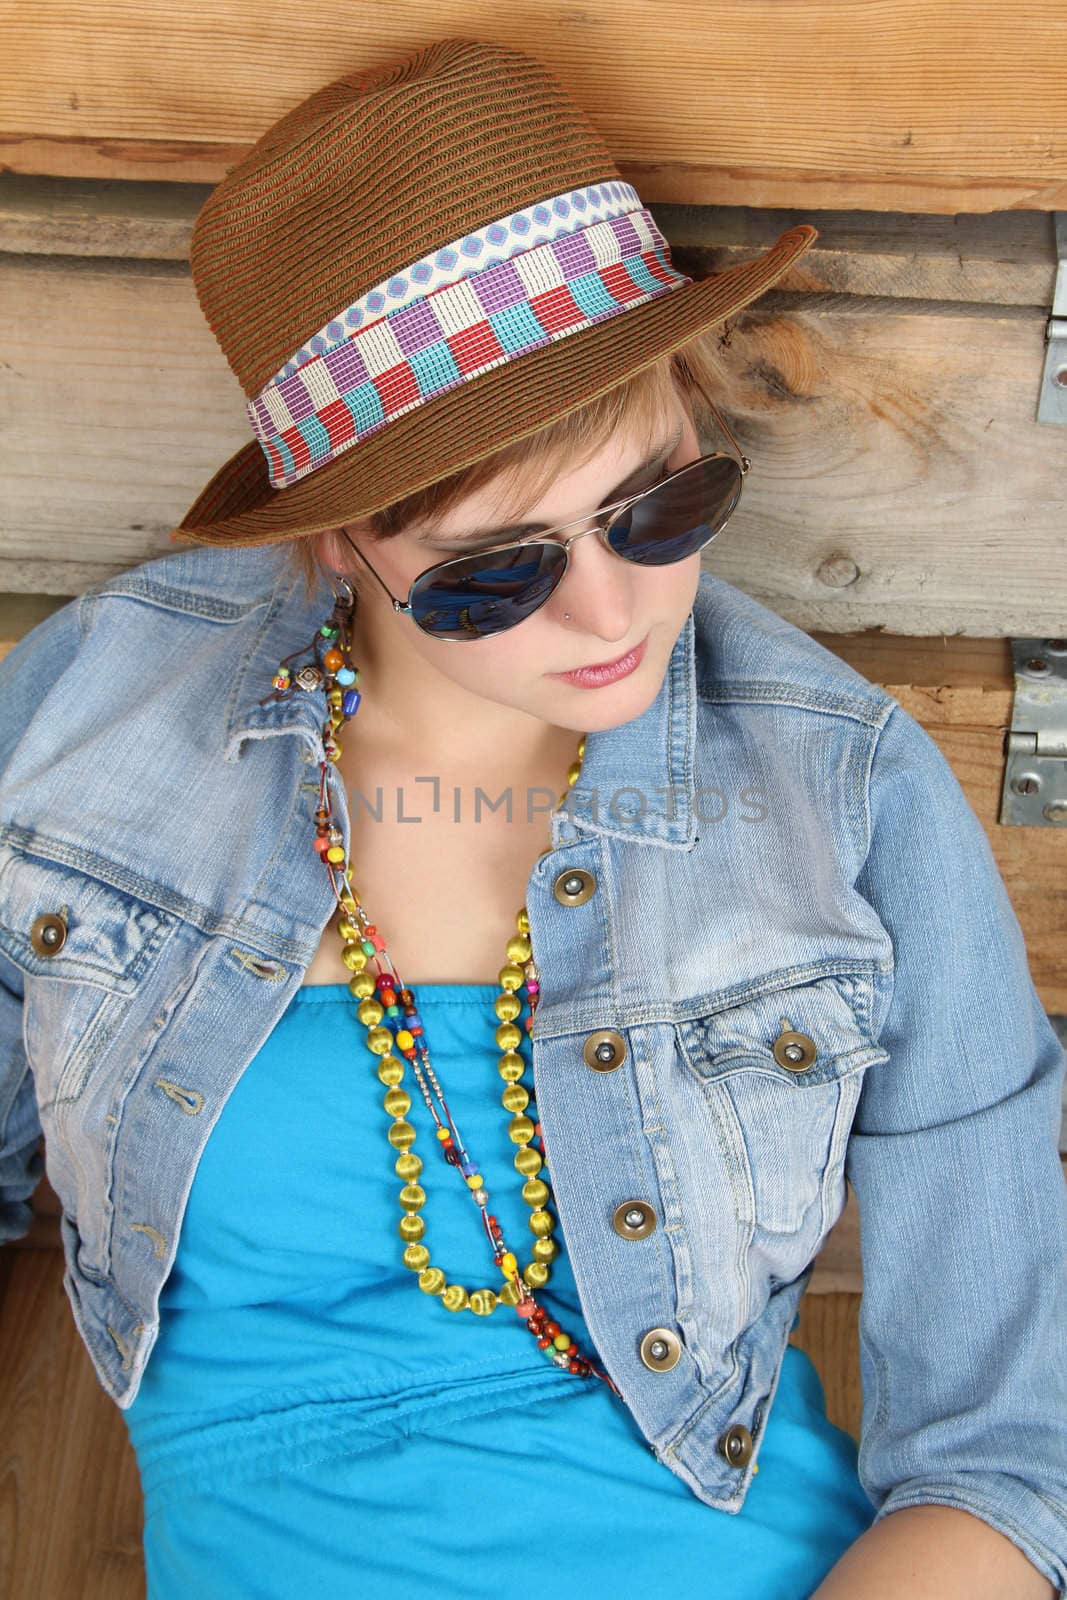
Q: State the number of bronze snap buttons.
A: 7